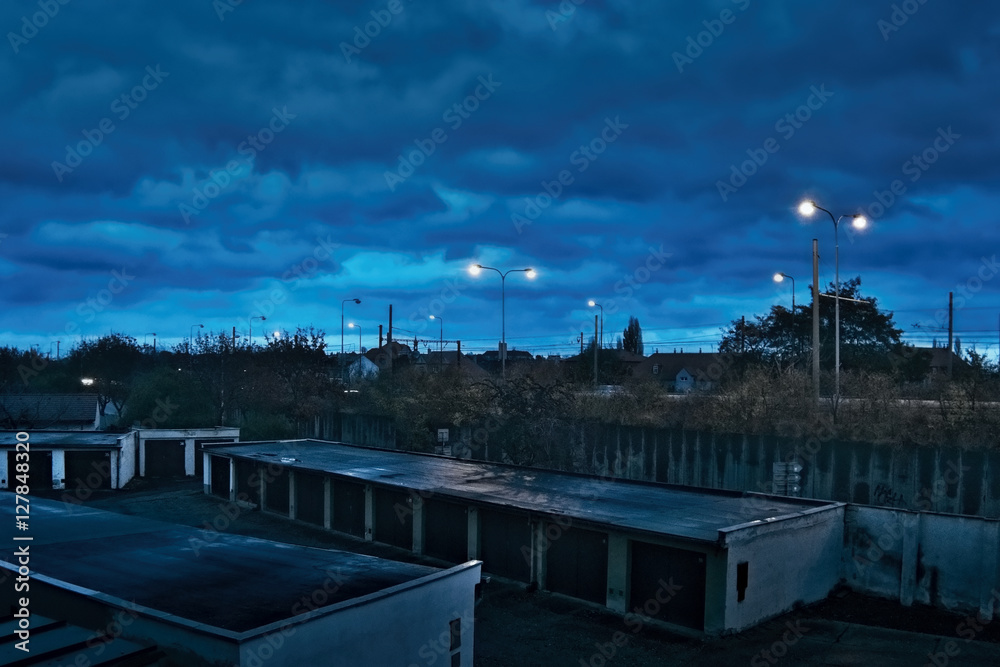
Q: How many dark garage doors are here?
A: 14